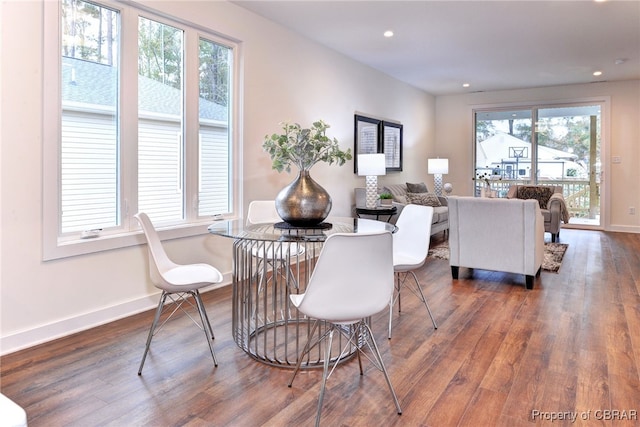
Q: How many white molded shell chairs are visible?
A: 4